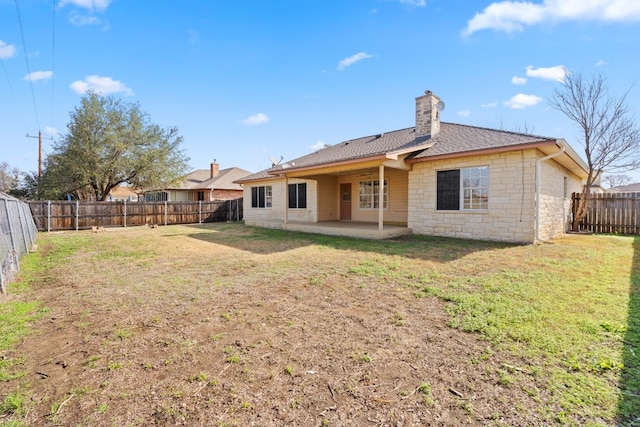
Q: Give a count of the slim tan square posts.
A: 2